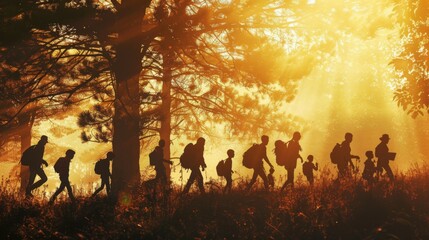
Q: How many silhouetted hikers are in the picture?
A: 12